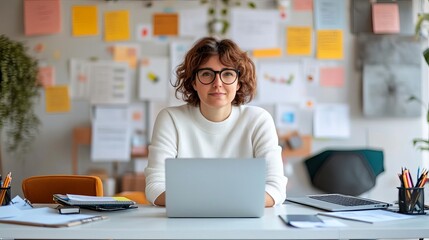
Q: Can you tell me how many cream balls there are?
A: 0